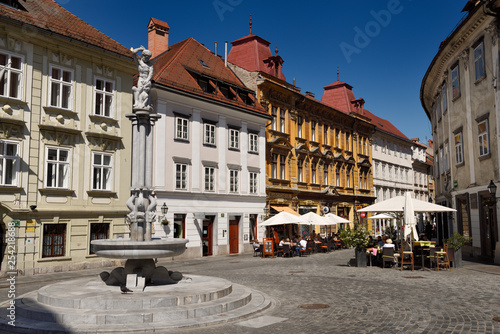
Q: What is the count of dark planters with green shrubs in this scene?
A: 2